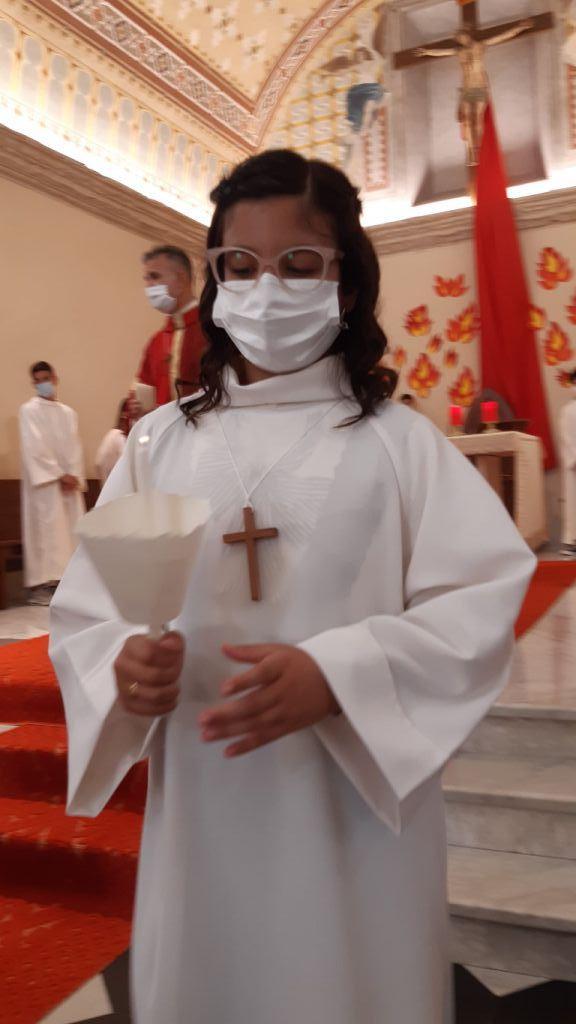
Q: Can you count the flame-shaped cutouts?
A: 13